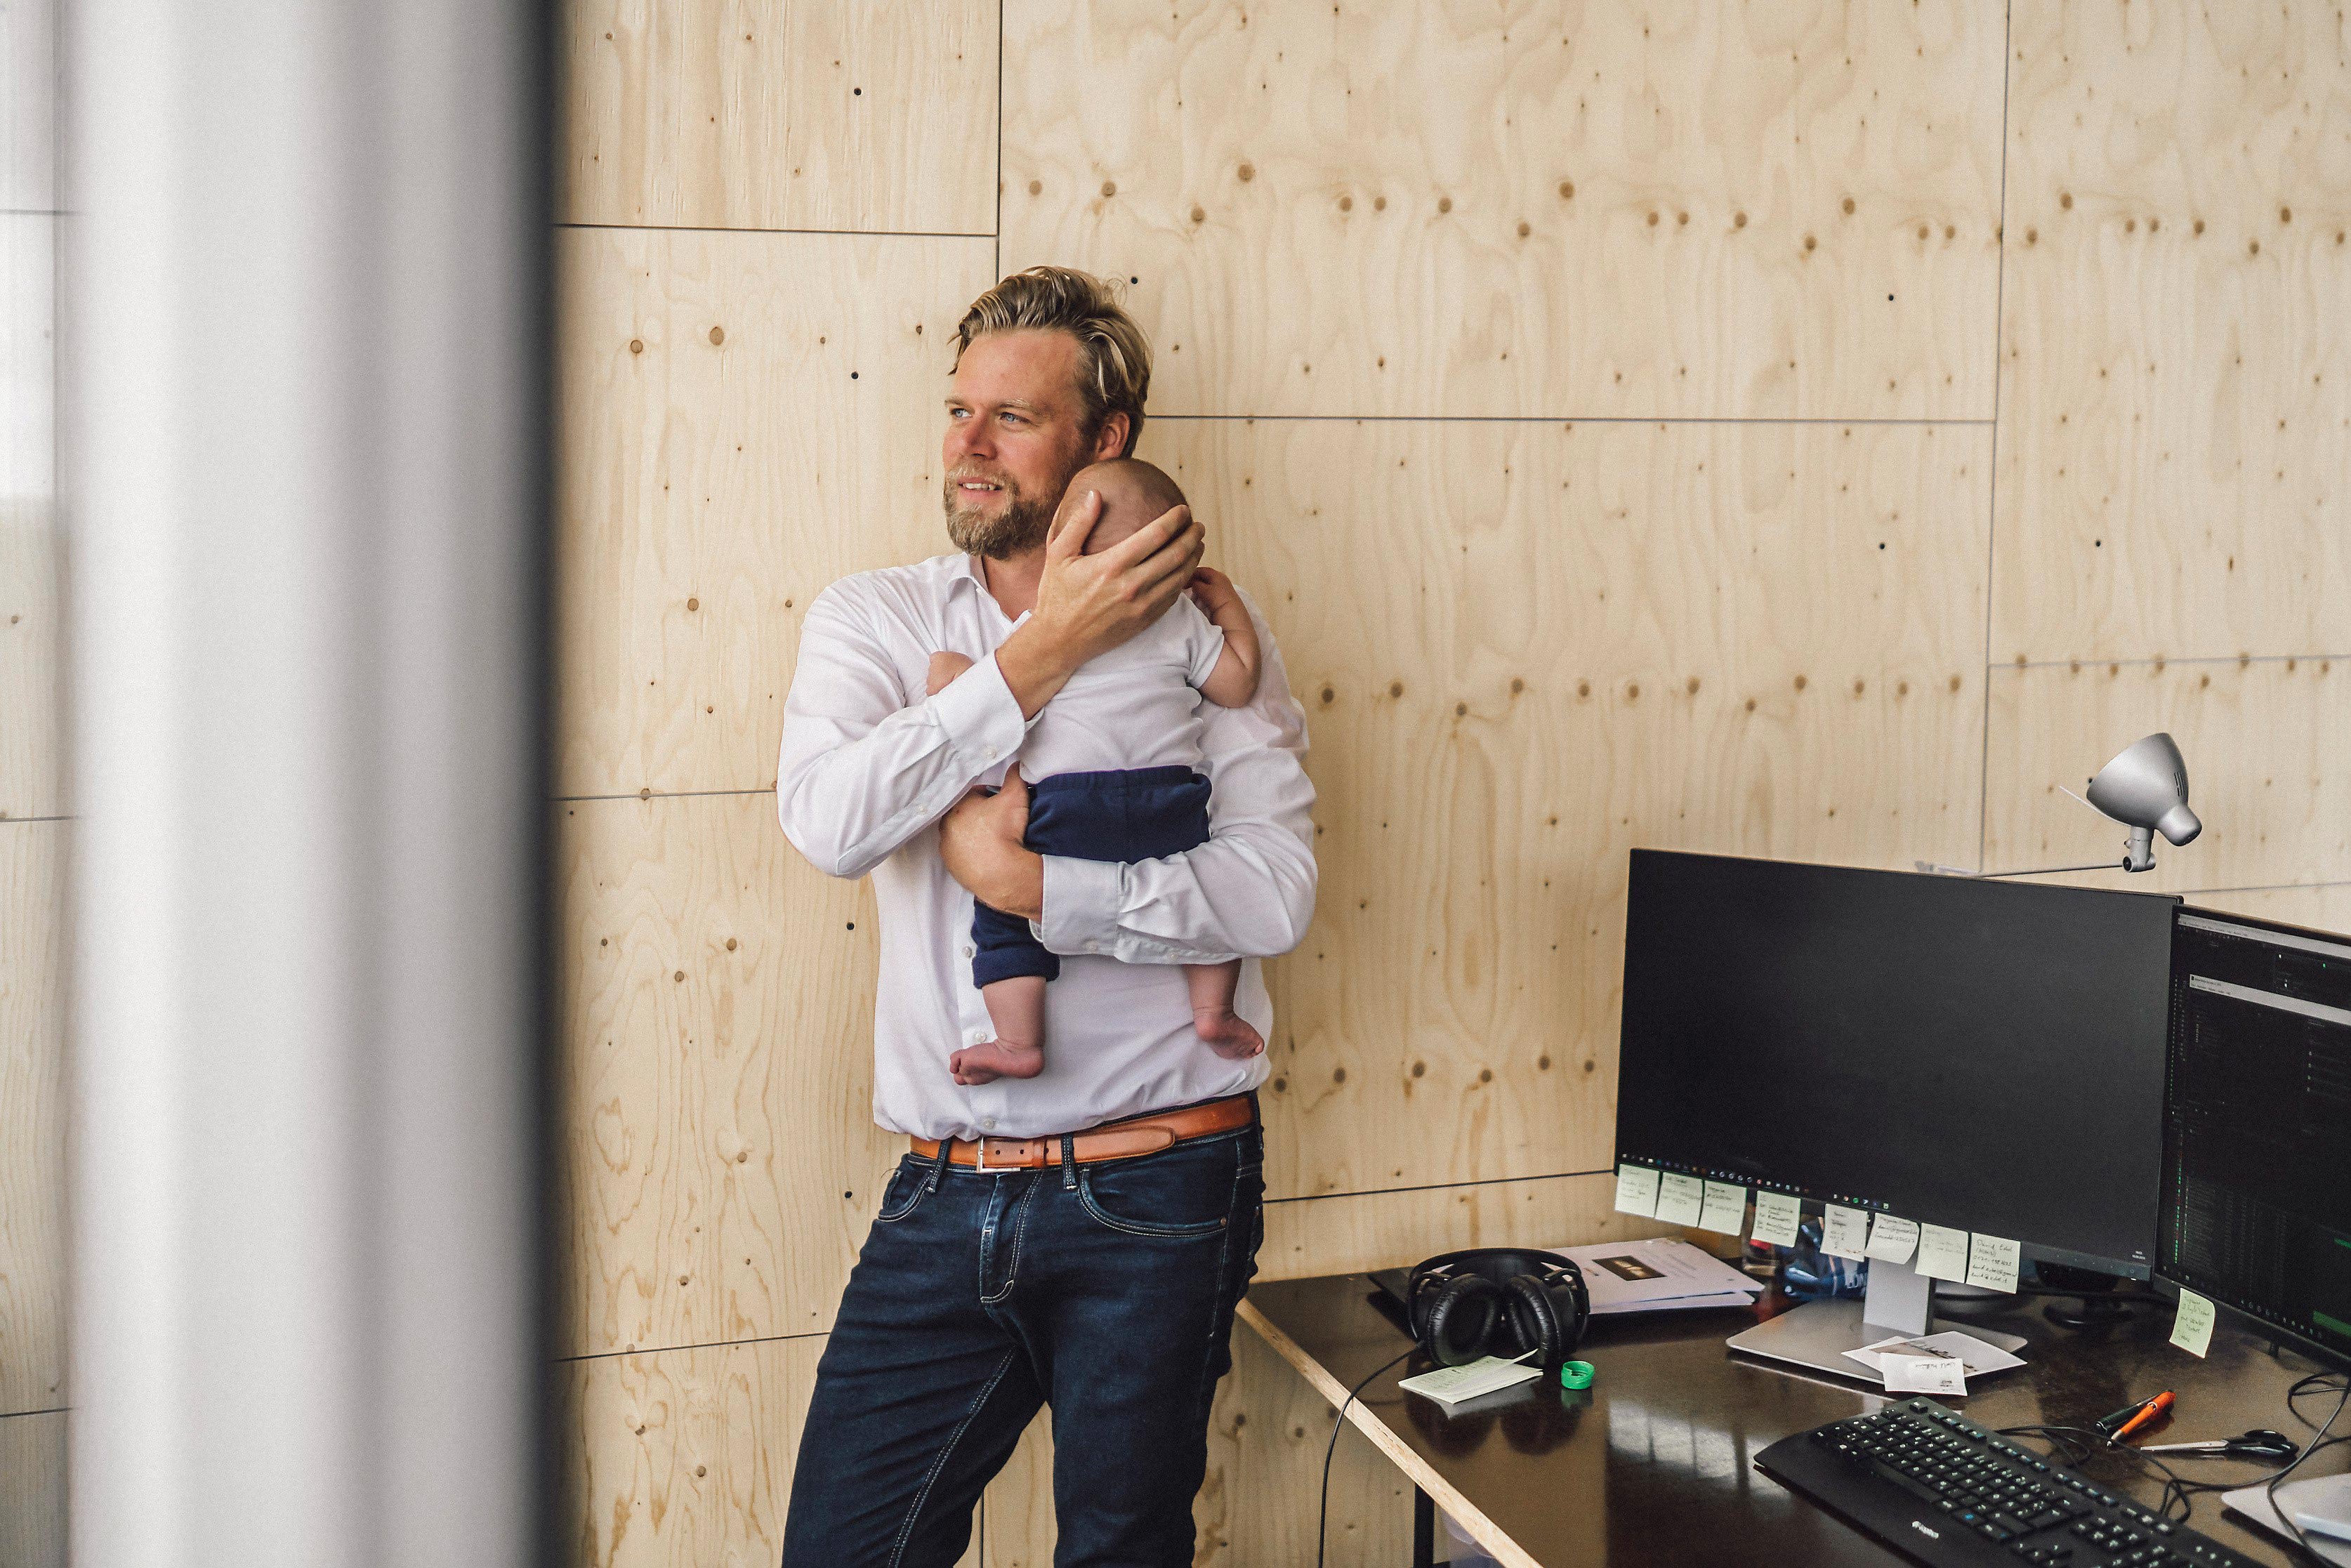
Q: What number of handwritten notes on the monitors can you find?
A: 9